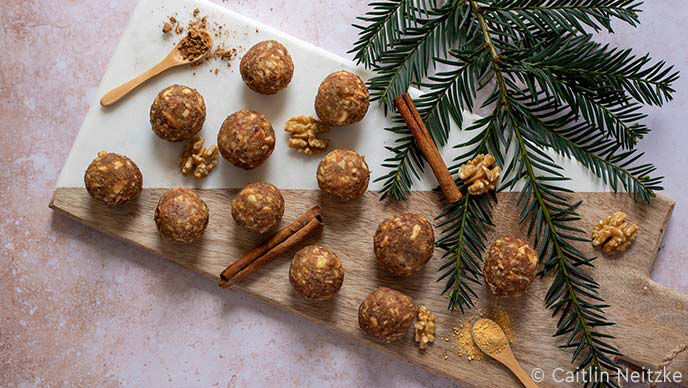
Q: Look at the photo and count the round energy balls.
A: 12